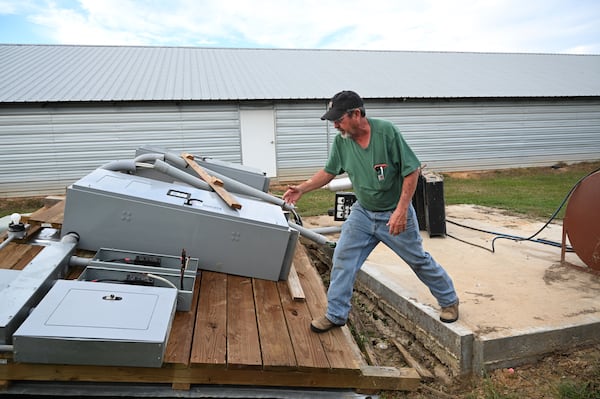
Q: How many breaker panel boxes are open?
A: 2